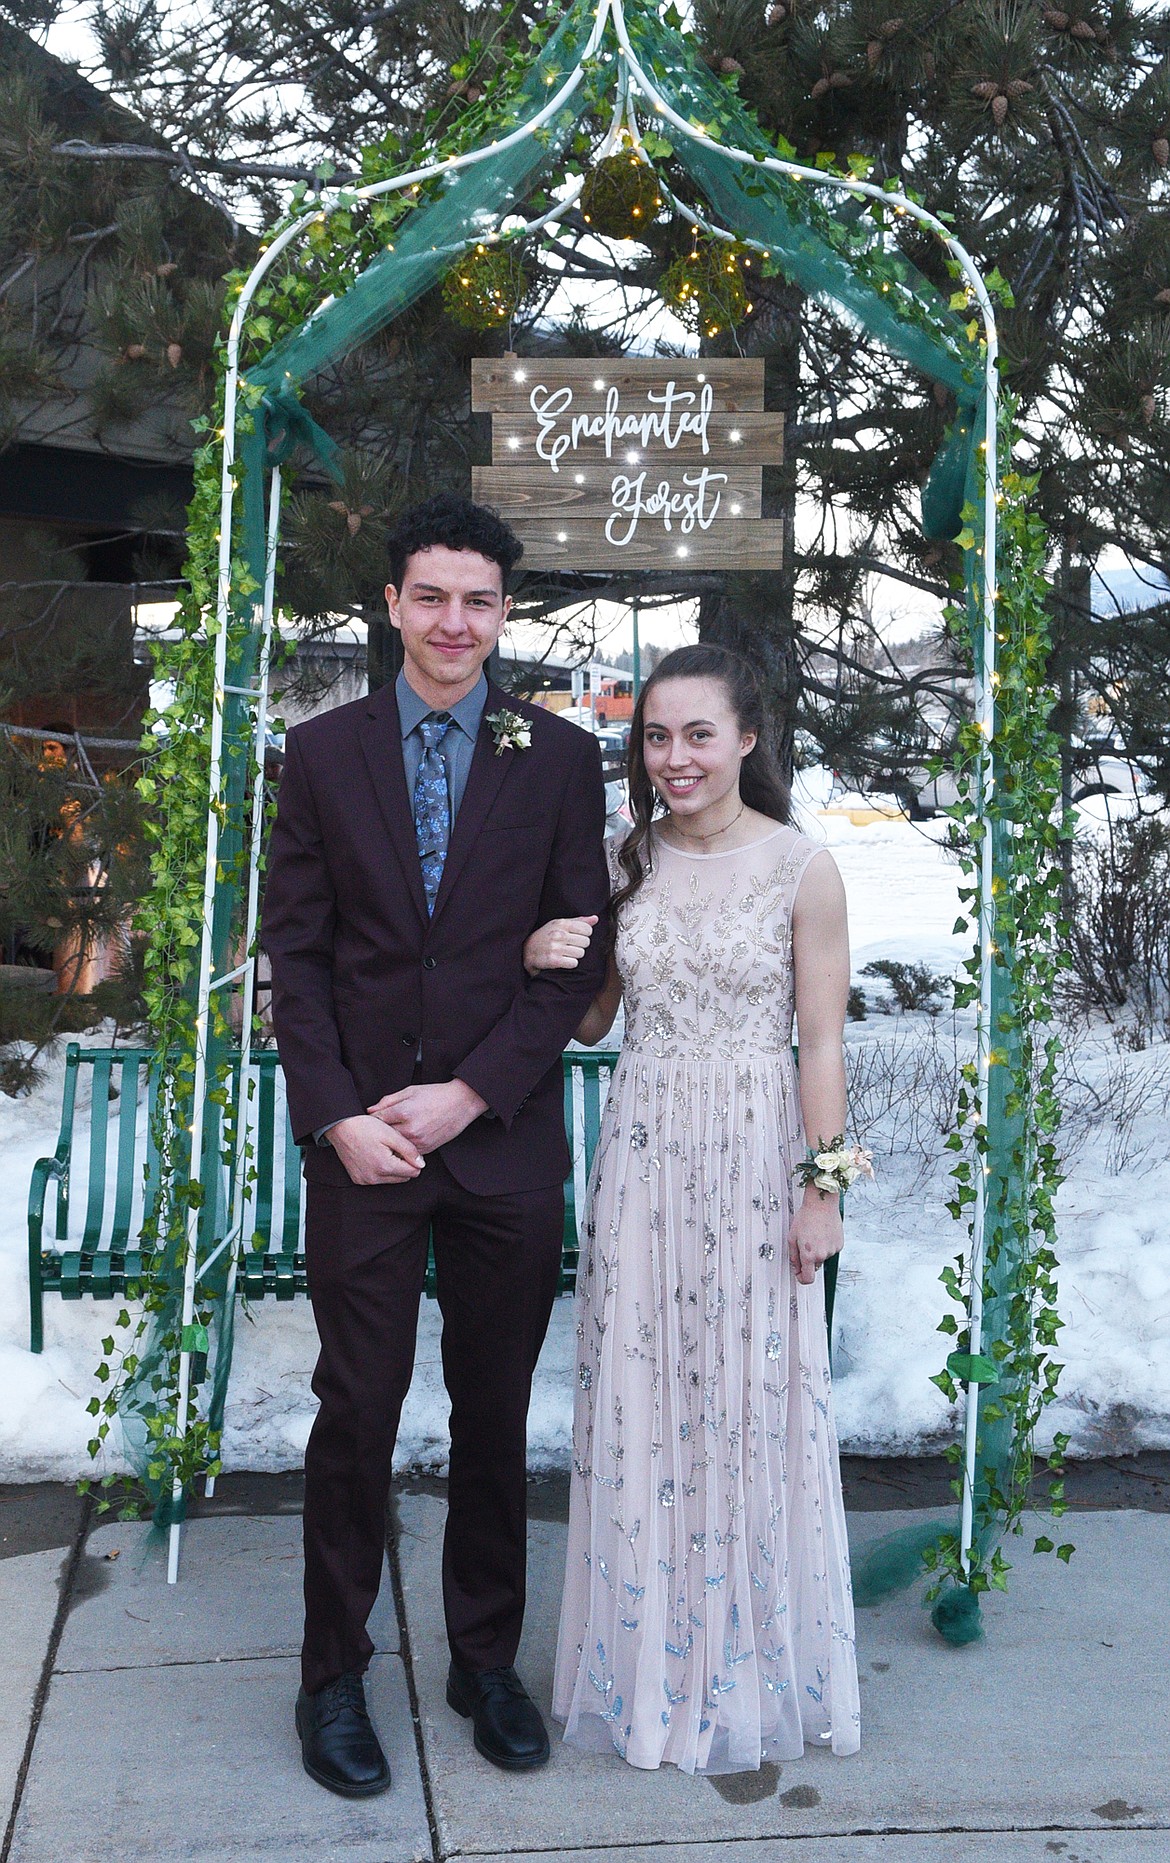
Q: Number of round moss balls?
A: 3